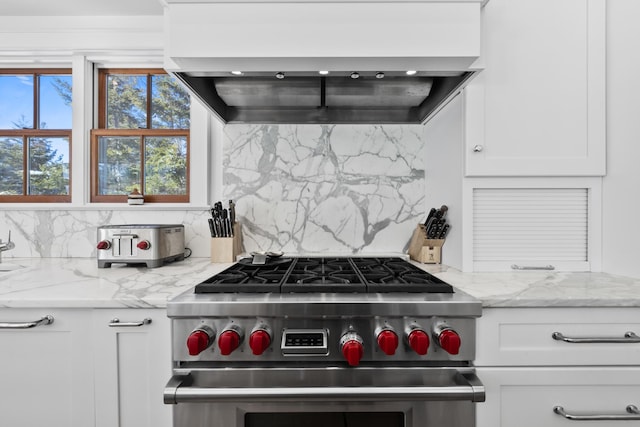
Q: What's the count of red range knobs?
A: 7